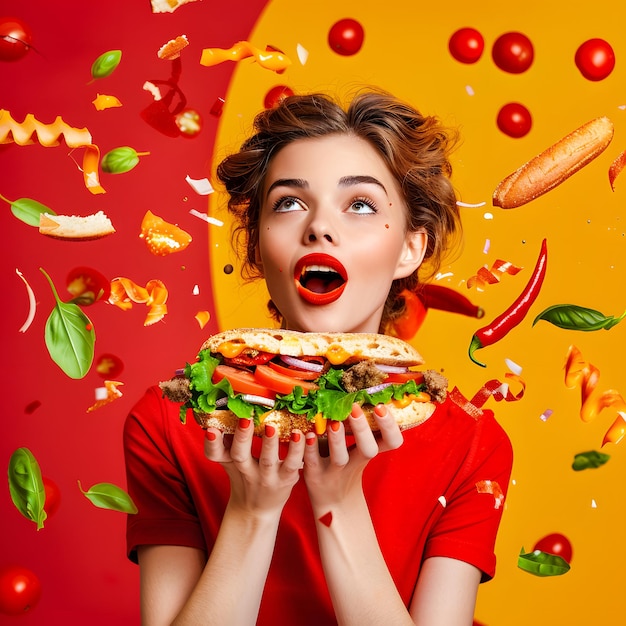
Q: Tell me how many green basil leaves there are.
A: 9